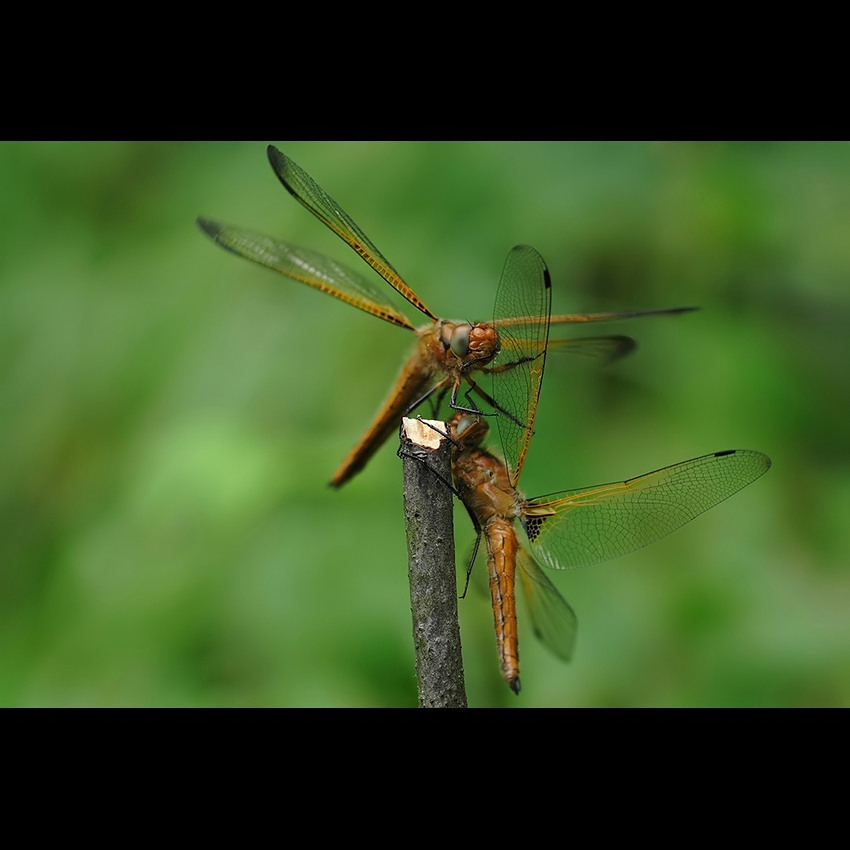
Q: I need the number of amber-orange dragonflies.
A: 2